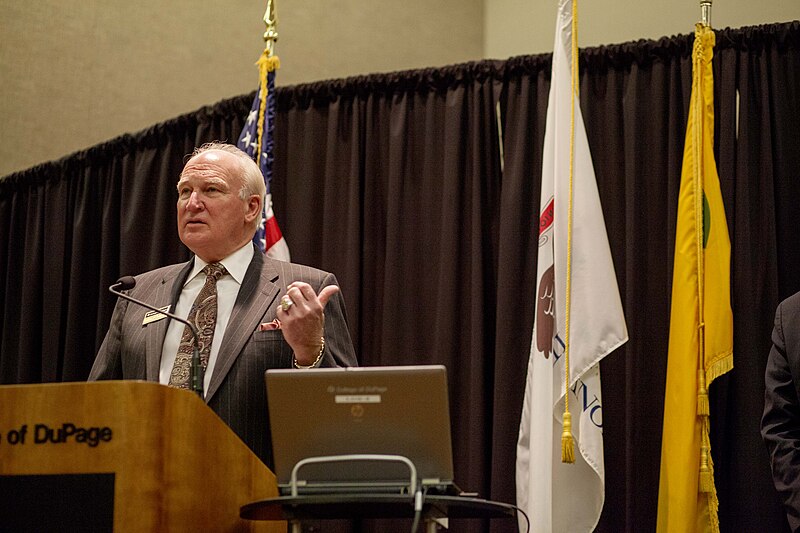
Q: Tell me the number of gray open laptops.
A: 1